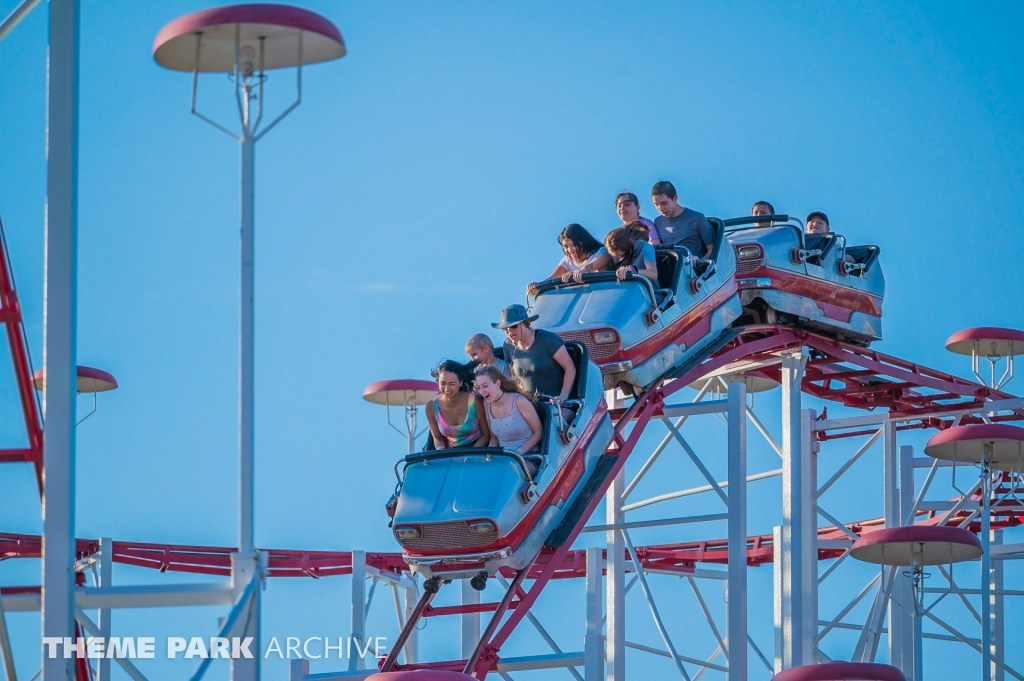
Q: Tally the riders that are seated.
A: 10